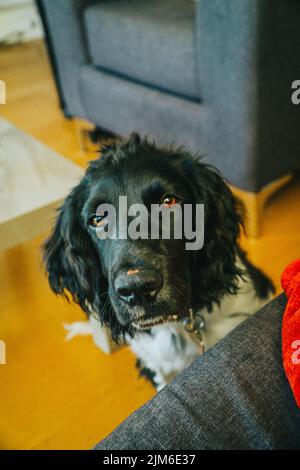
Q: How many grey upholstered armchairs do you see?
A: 1